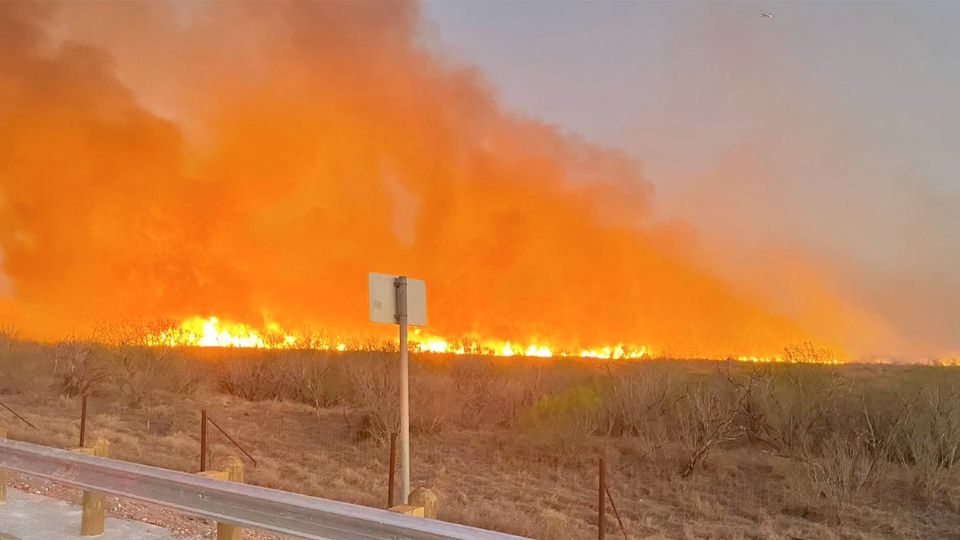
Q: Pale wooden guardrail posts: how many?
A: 4